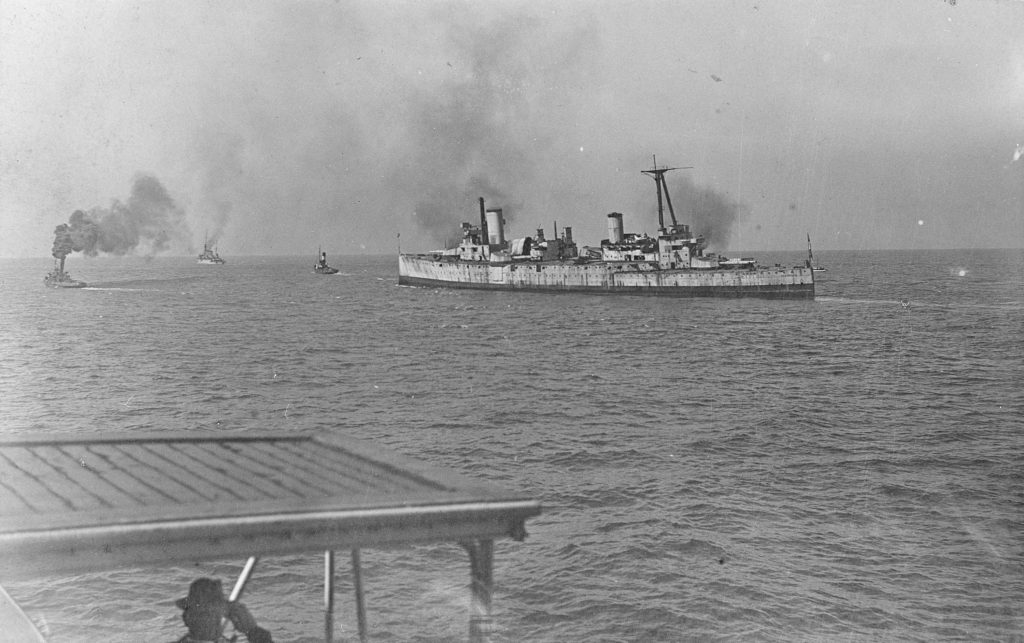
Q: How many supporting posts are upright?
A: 3